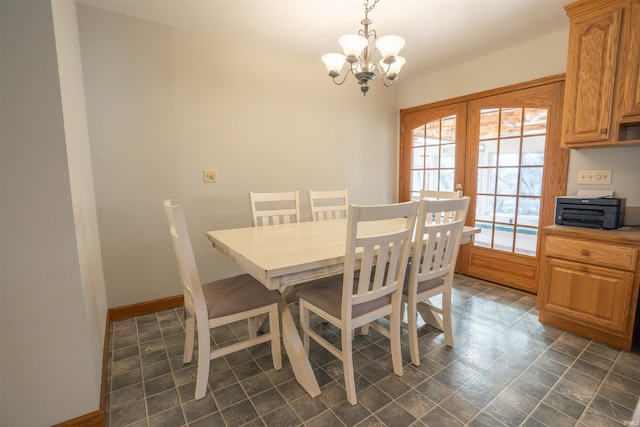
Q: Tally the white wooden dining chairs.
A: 6